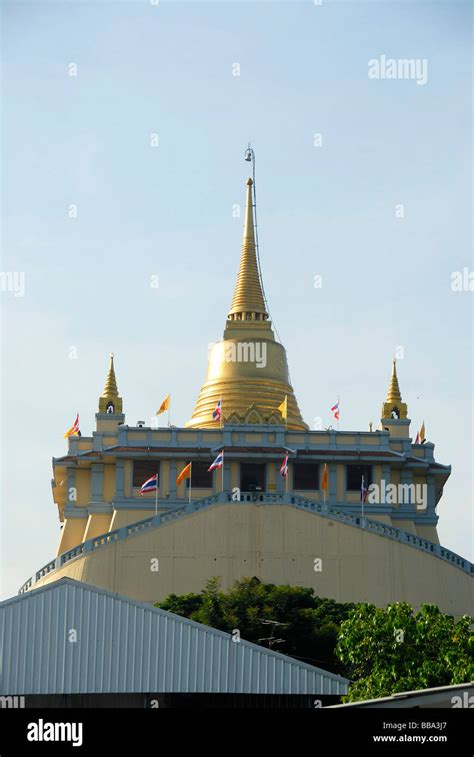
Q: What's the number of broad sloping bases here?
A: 1